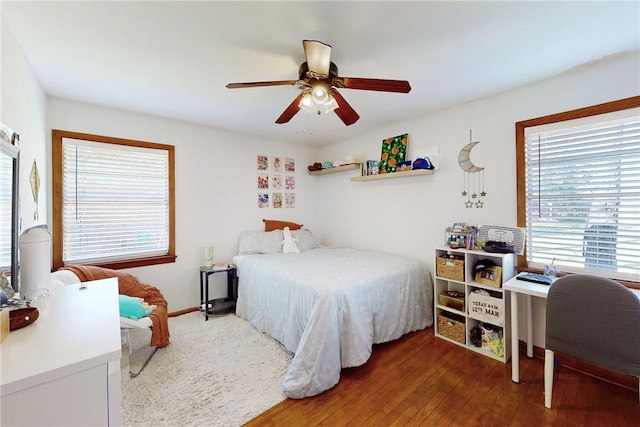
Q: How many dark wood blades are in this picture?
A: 4